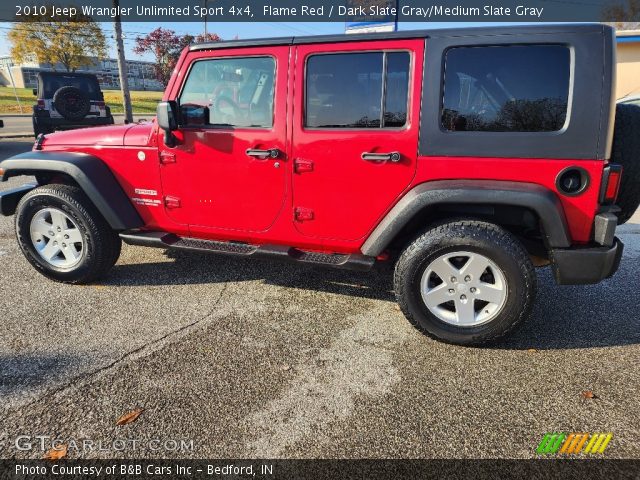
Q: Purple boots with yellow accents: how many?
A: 0